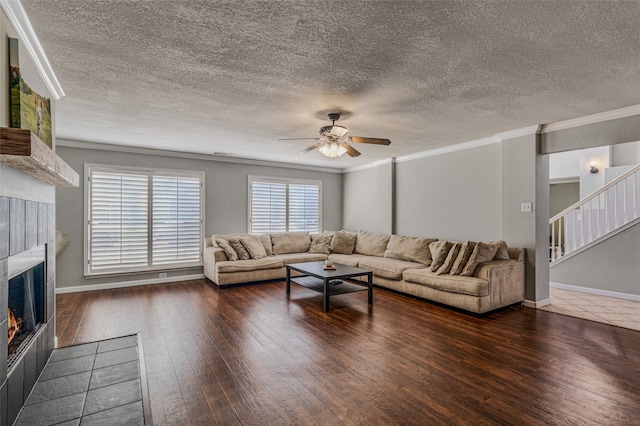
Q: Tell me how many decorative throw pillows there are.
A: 9